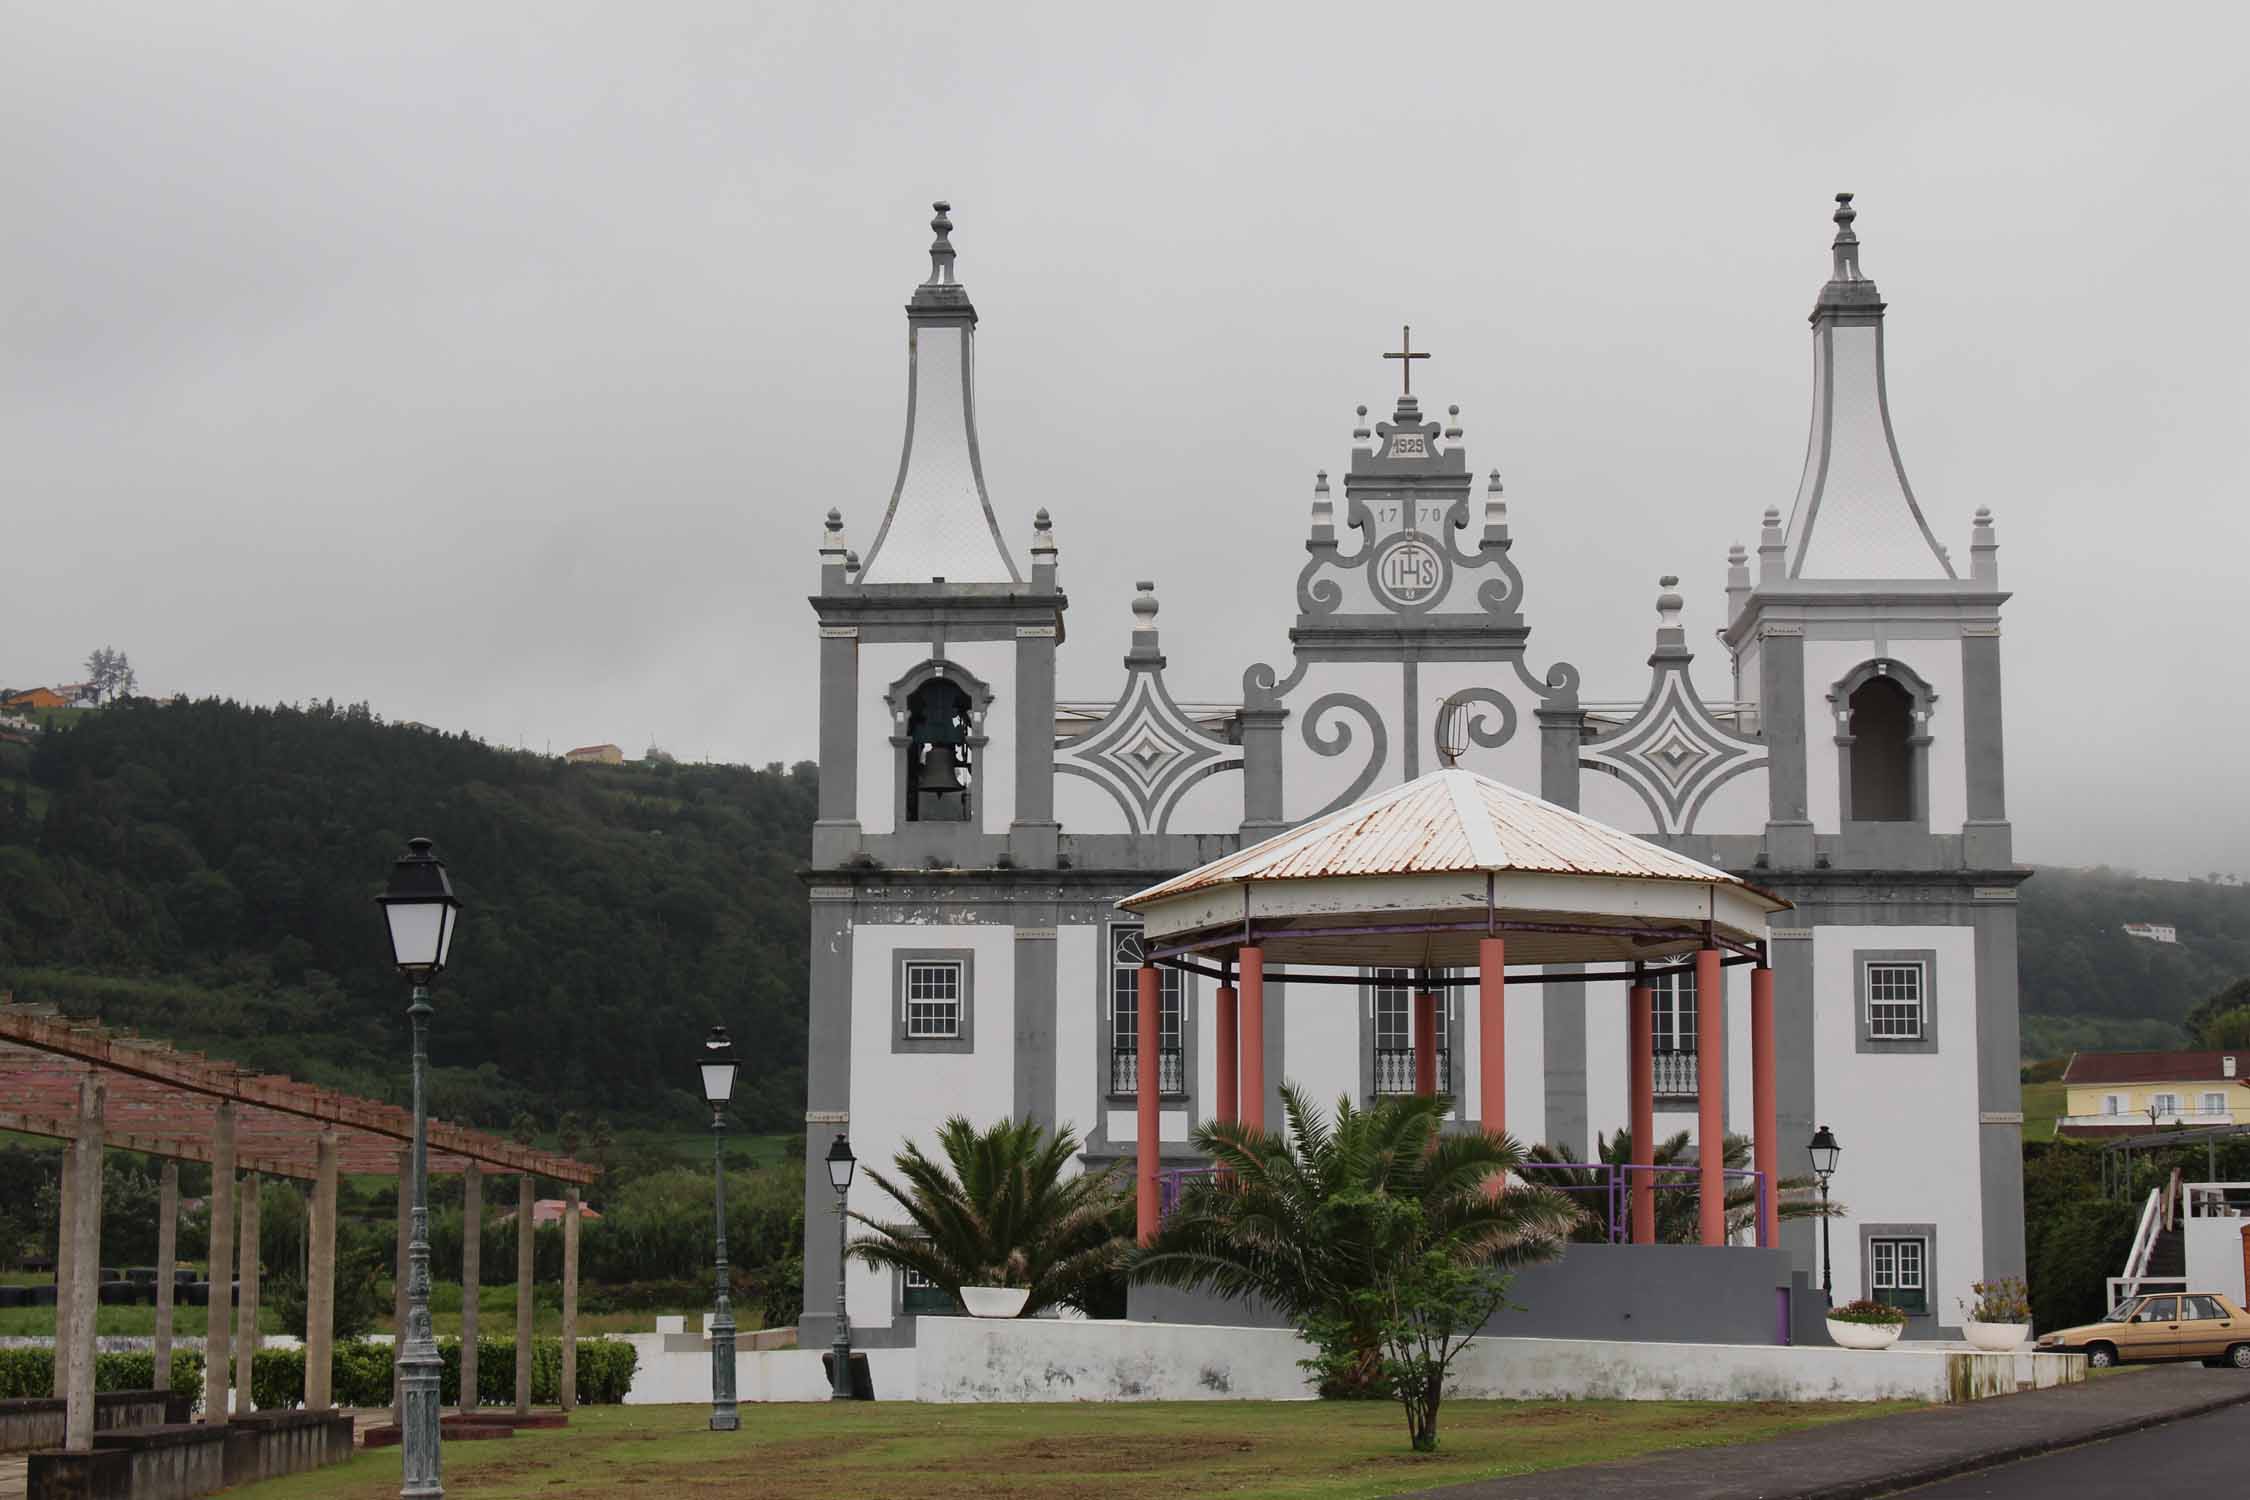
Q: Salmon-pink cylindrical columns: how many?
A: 8